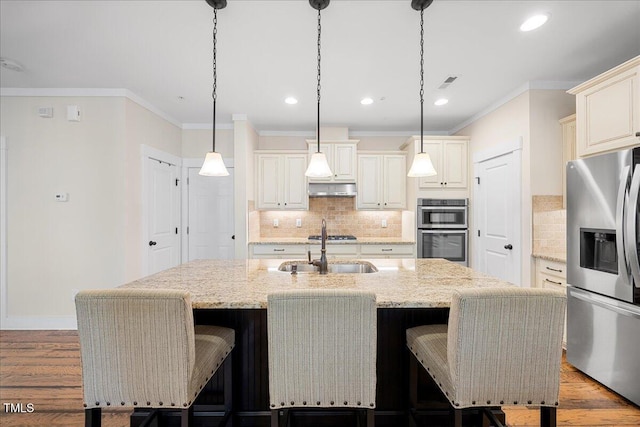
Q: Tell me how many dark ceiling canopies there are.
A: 3